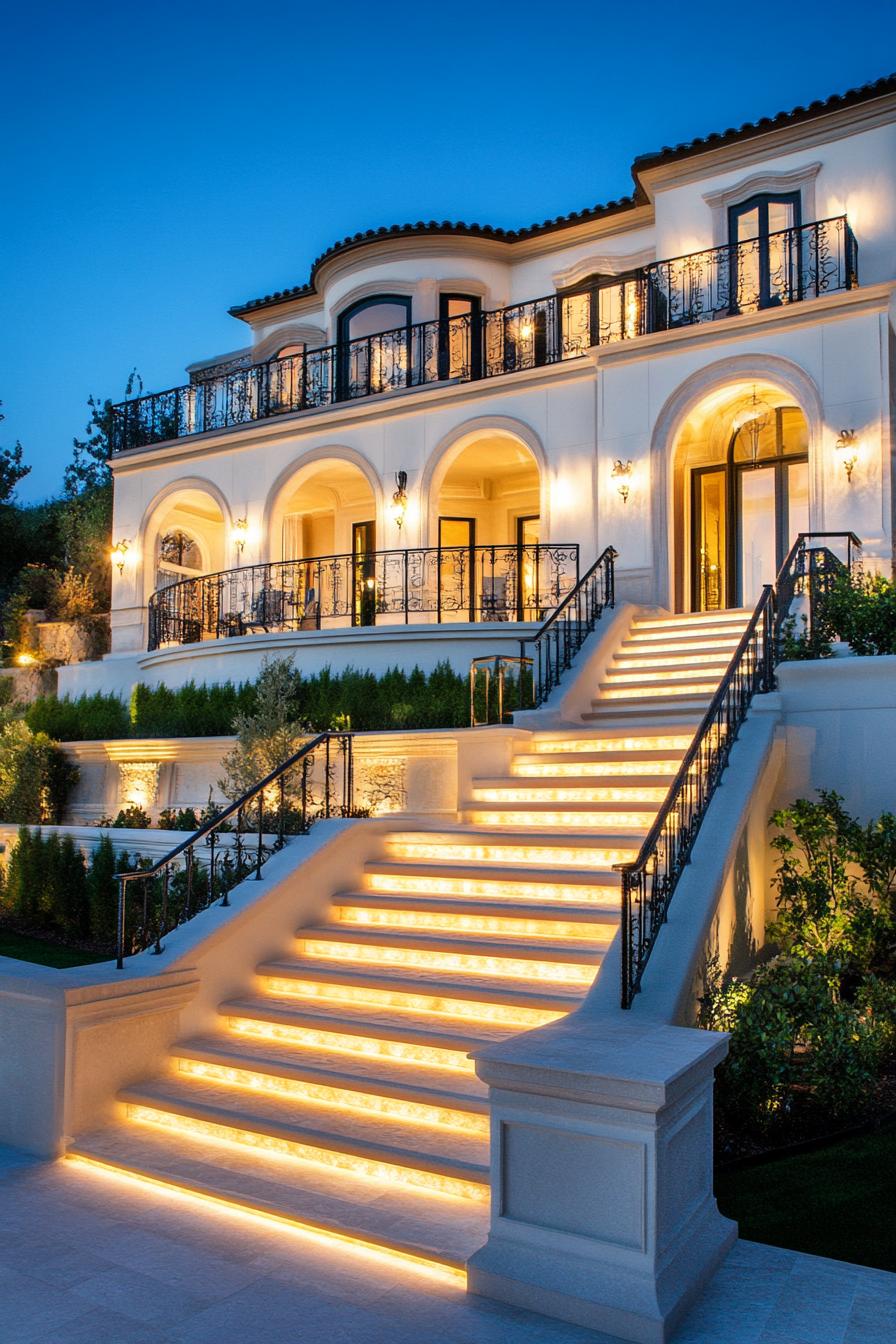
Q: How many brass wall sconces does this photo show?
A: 5